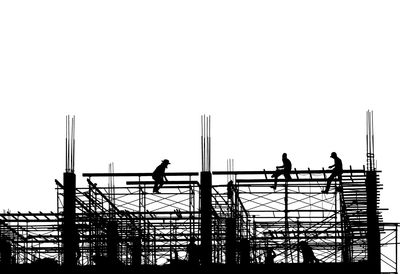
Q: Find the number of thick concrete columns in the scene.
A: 3